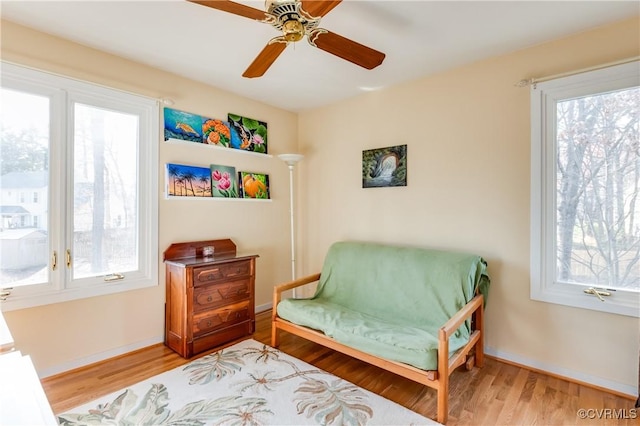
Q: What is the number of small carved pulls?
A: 6